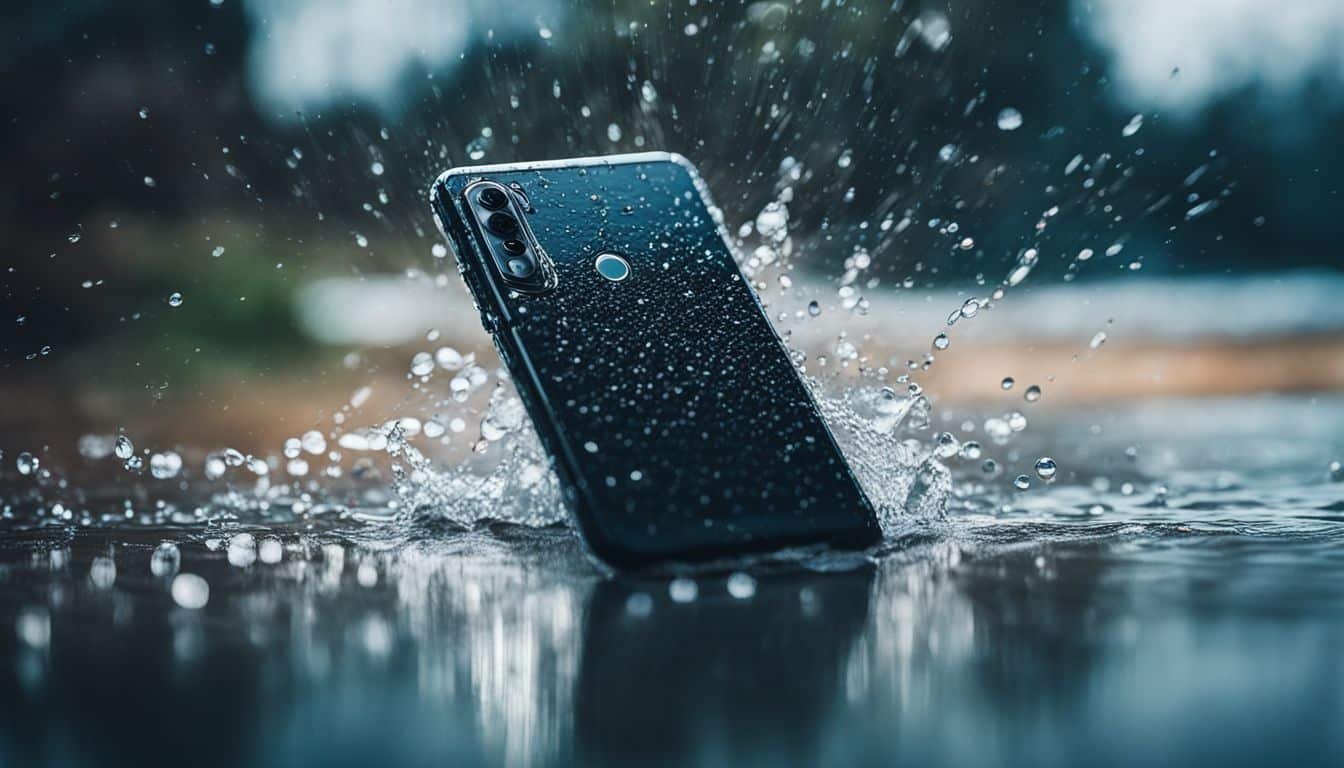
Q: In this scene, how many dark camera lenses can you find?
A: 3